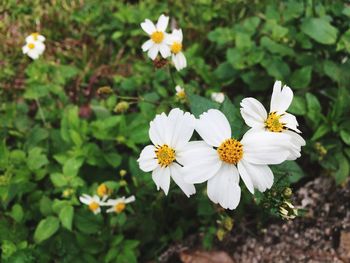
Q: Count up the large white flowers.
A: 3